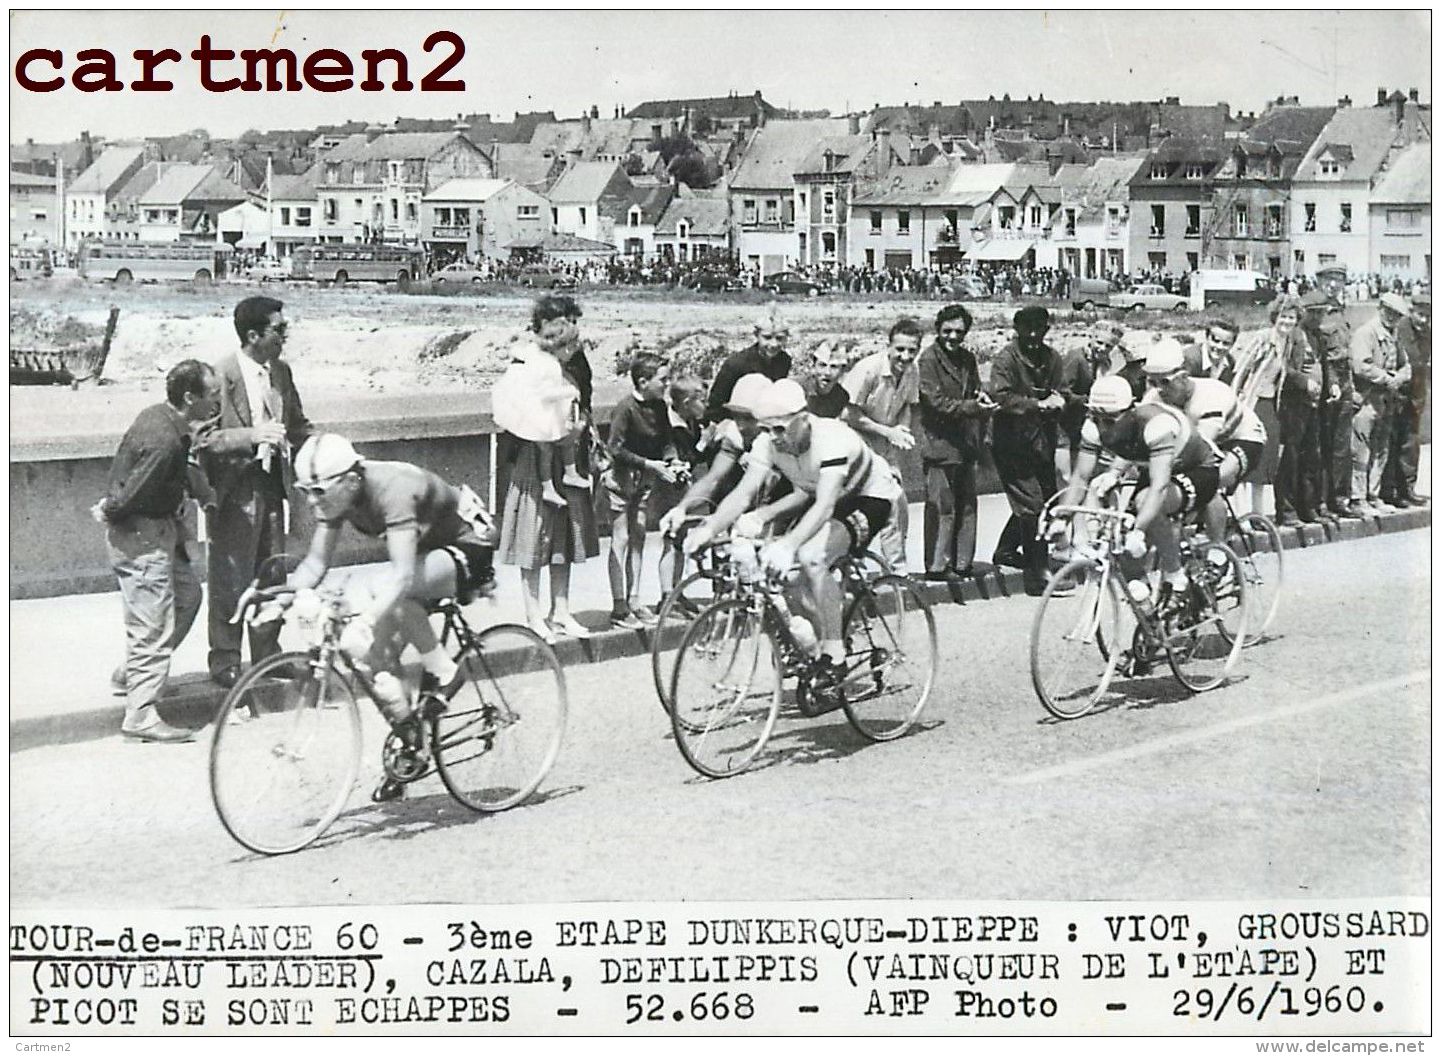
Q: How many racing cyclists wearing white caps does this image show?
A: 5